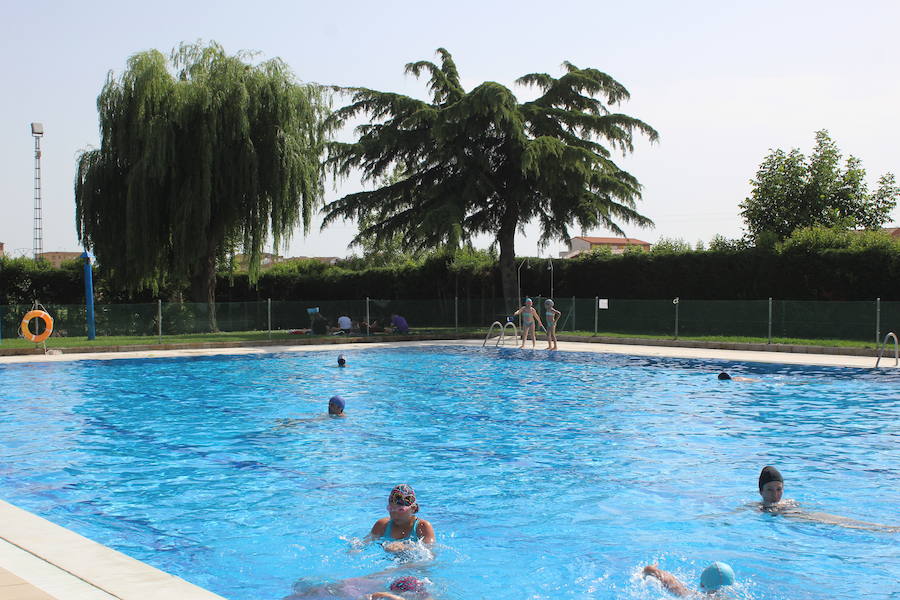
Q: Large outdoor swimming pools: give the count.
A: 1